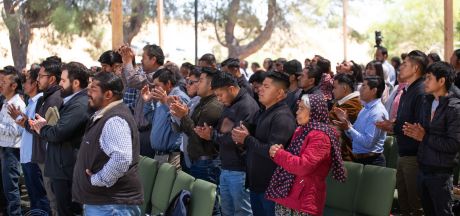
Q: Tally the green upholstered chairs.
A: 7